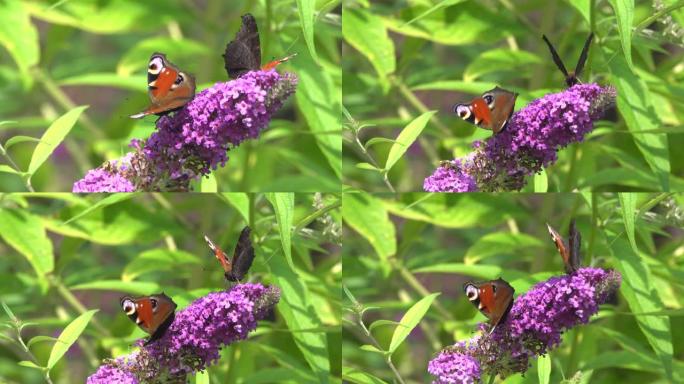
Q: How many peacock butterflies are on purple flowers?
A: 8